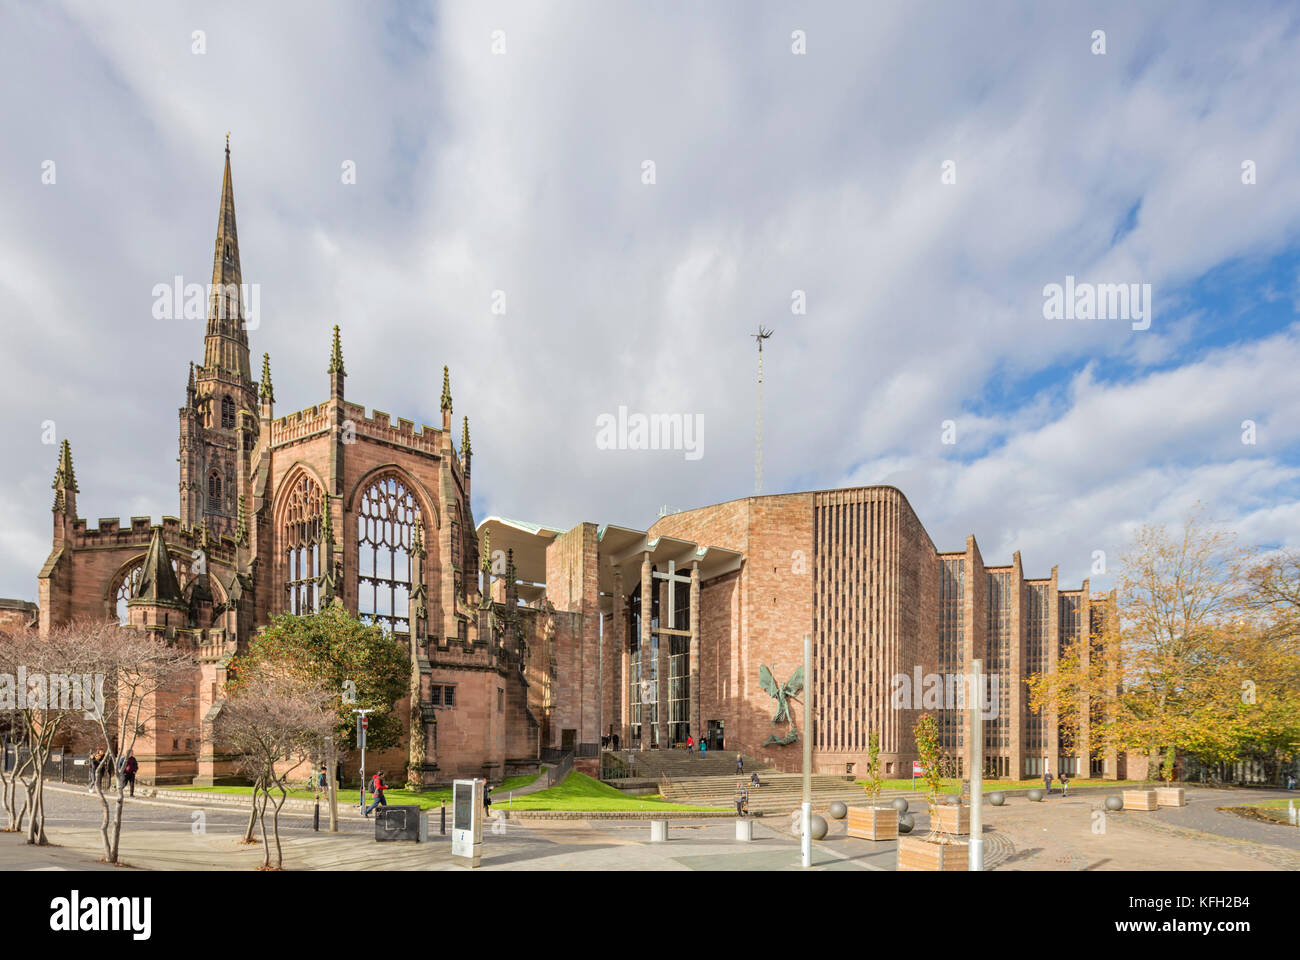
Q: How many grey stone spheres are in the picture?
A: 8